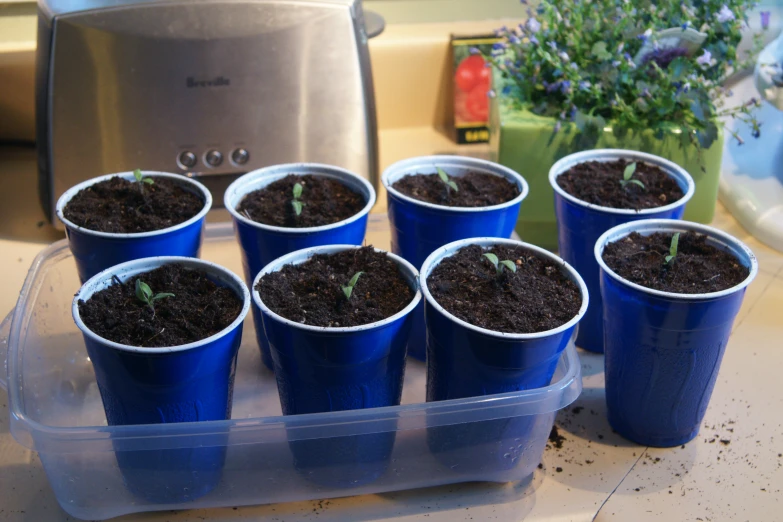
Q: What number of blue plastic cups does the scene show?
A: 8